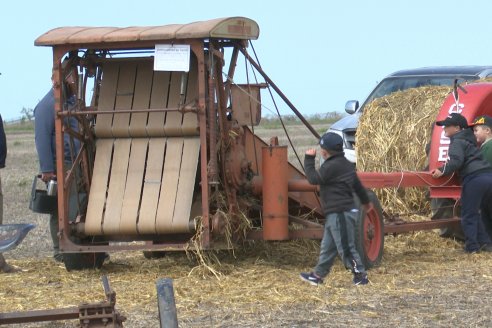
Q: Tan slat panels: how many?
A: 12